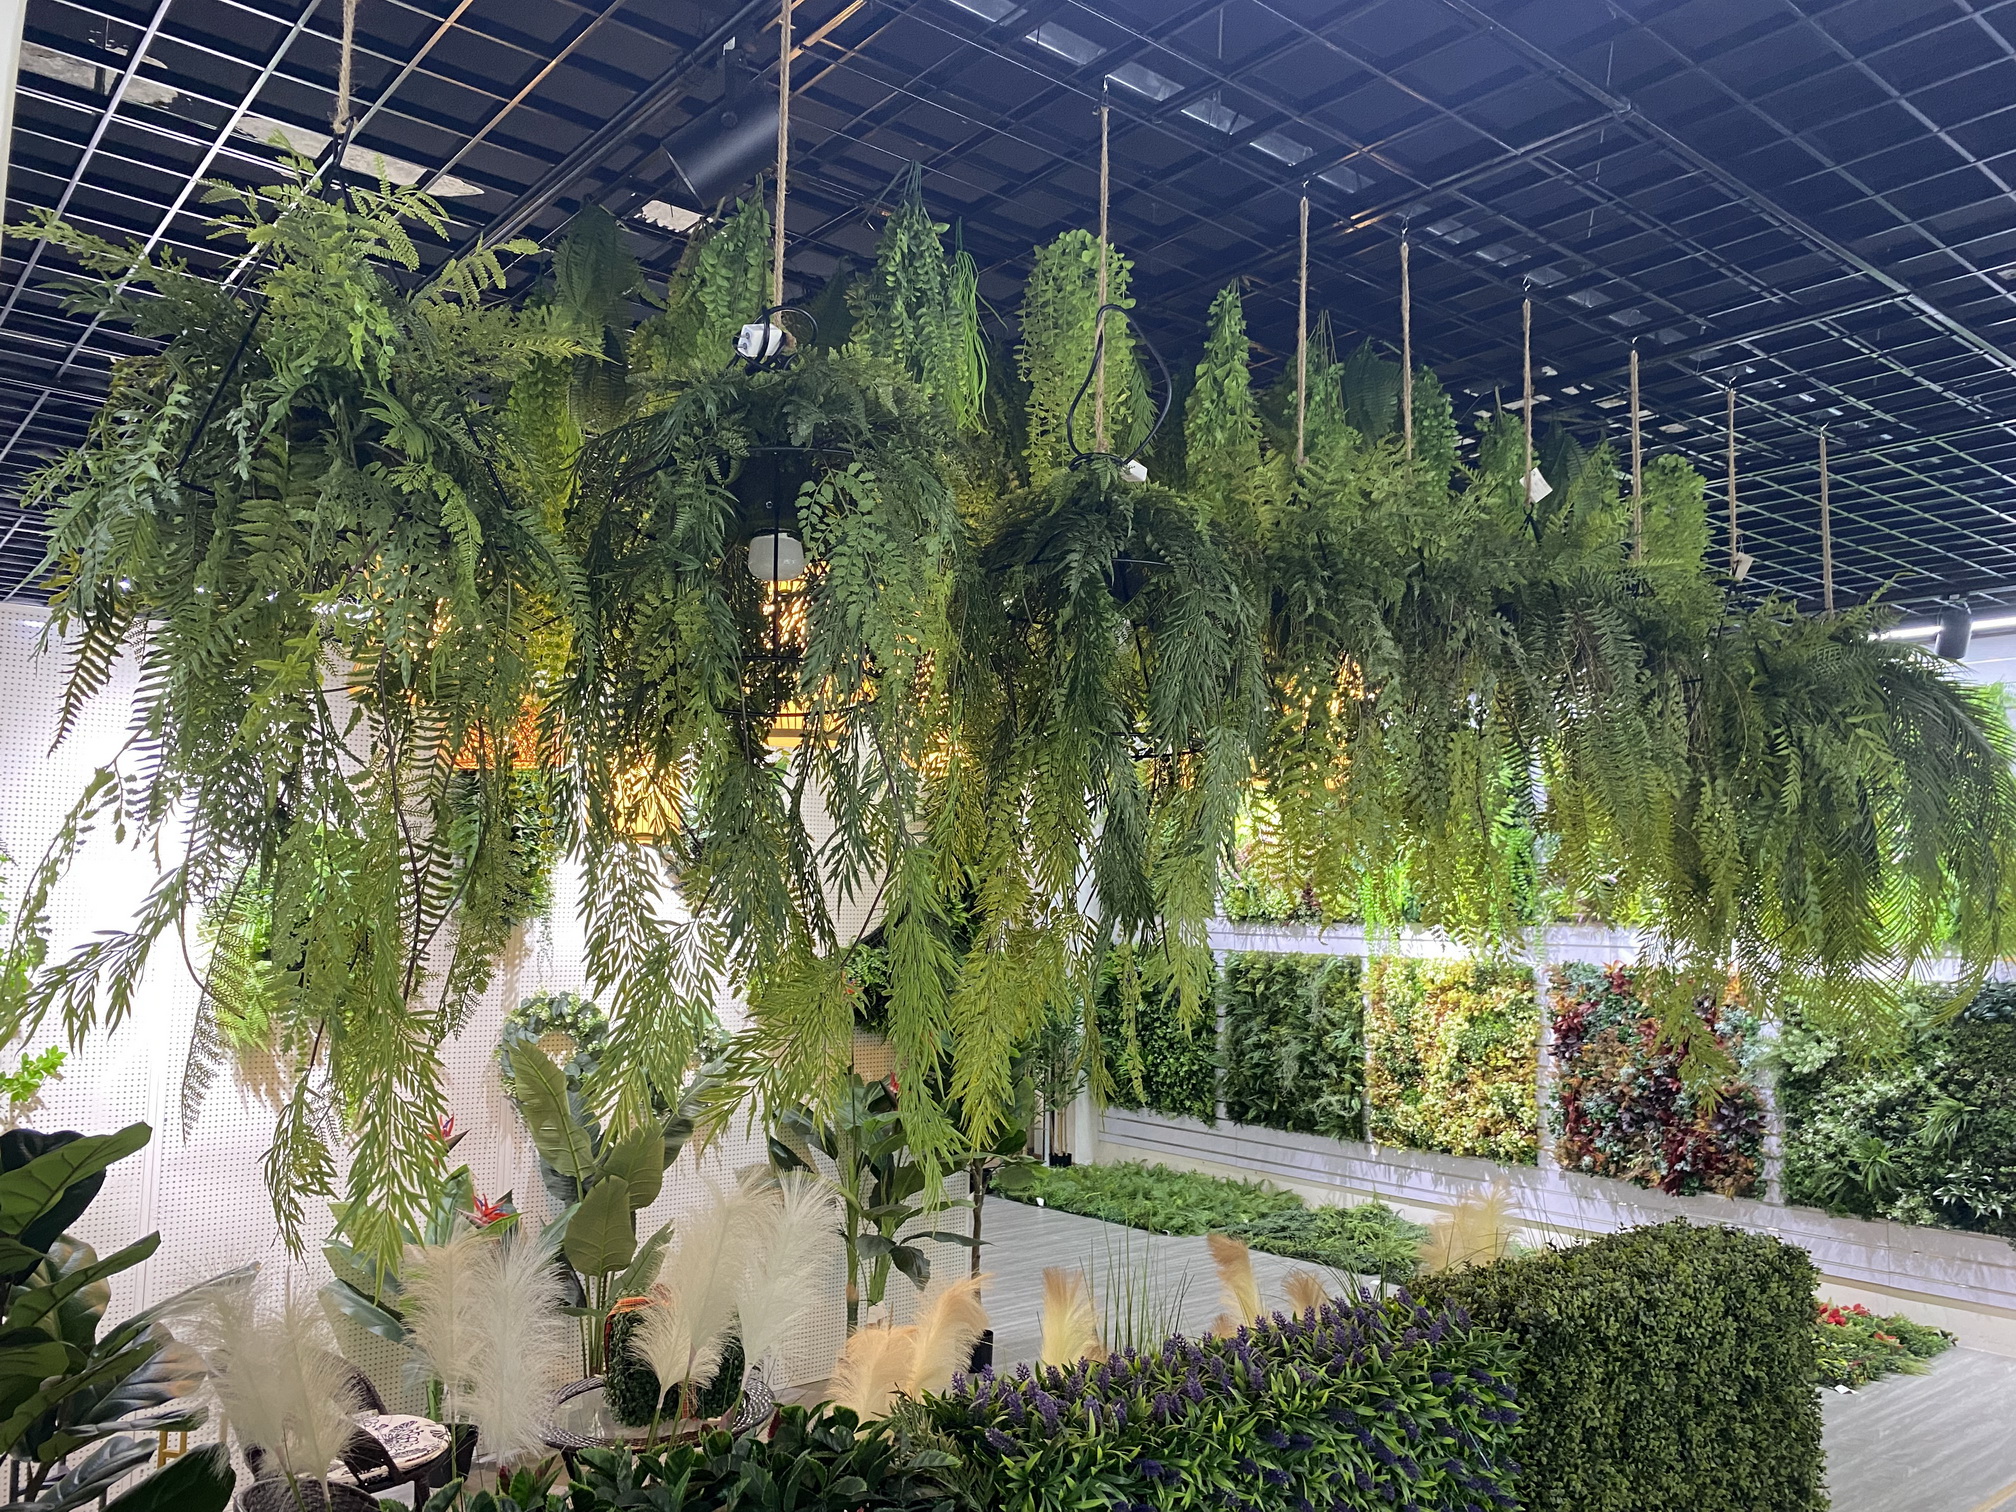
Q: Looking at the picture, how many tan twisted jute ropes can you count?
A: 9